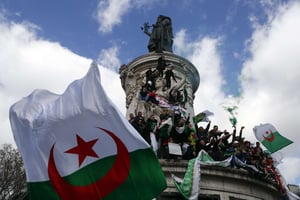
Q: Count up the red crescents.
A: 2